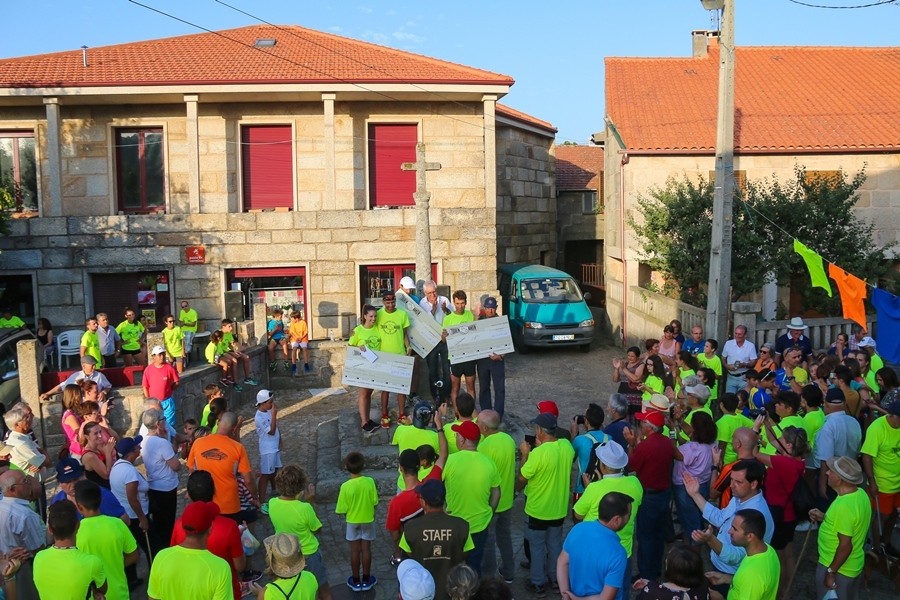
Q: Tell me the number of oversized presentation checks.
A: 3